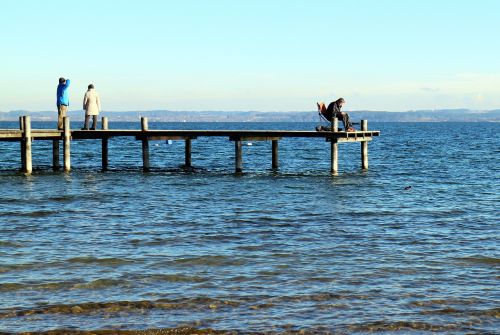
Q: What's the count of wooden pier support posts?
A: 11